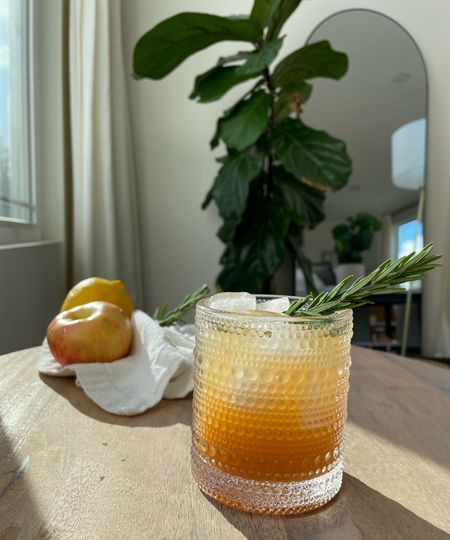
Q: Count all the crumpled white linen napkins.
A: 1